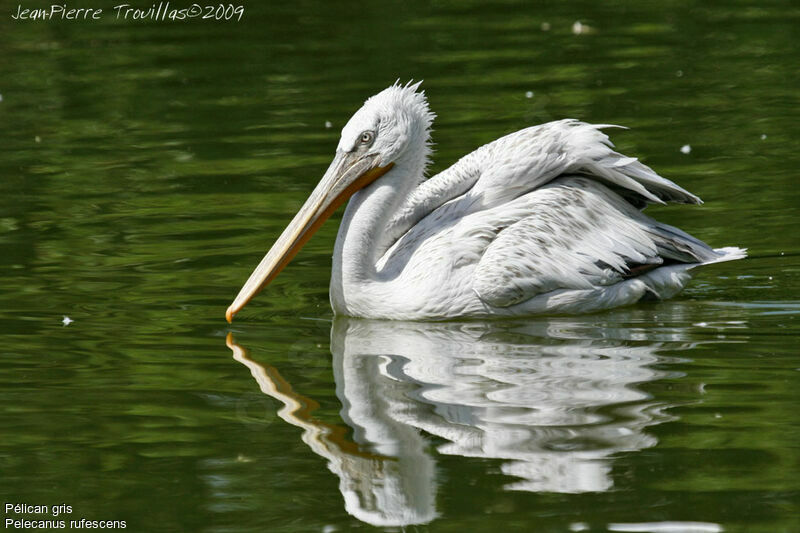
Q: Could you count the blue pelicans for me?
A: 0